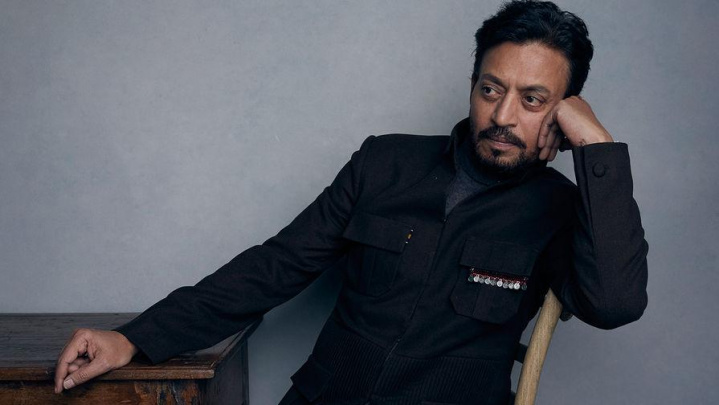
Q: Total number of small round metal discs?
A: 10